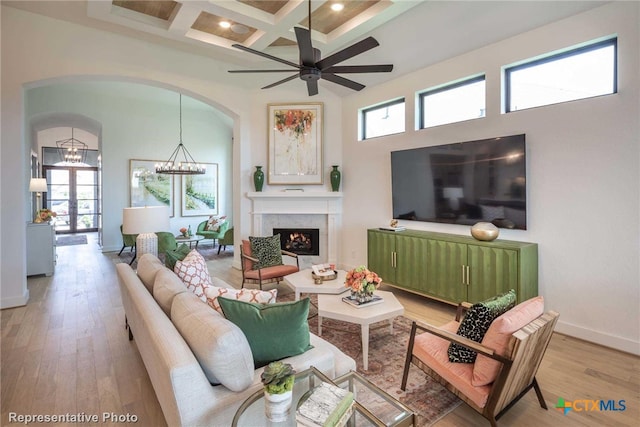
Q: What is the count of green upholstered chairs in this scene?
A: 4